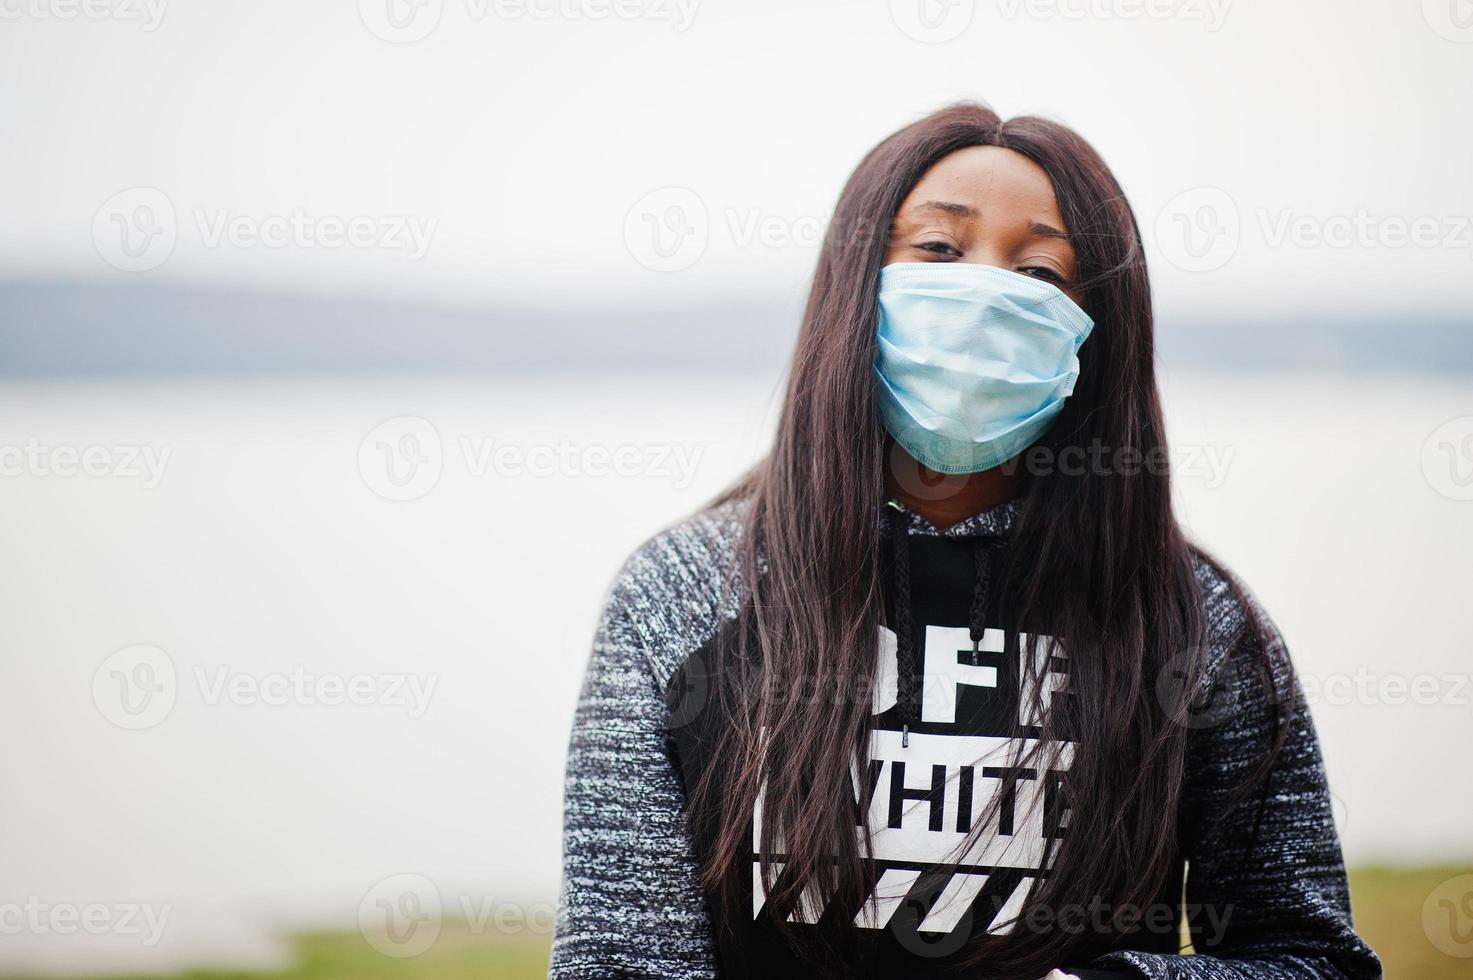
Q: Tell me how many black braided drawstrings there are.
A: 2